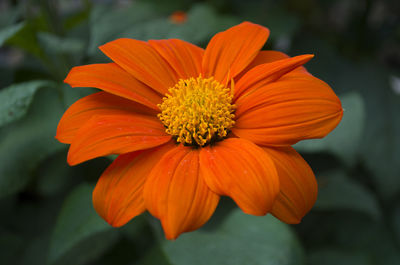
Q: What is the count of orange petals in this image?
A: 13